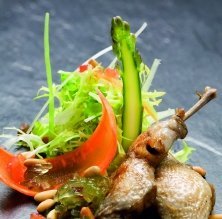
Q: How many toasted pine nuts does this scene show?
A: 8